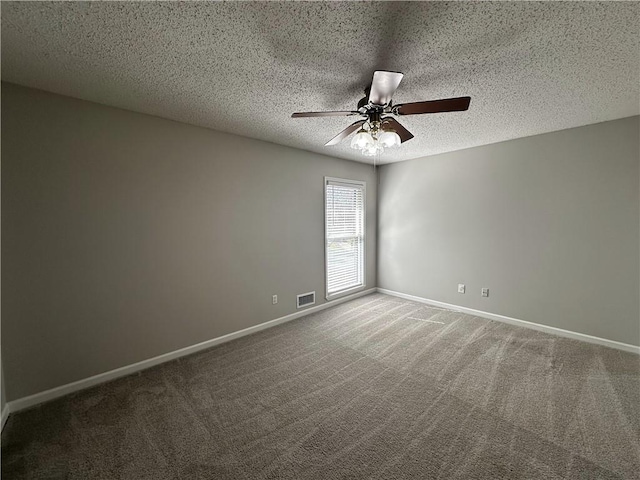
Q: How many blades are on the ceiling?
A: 5